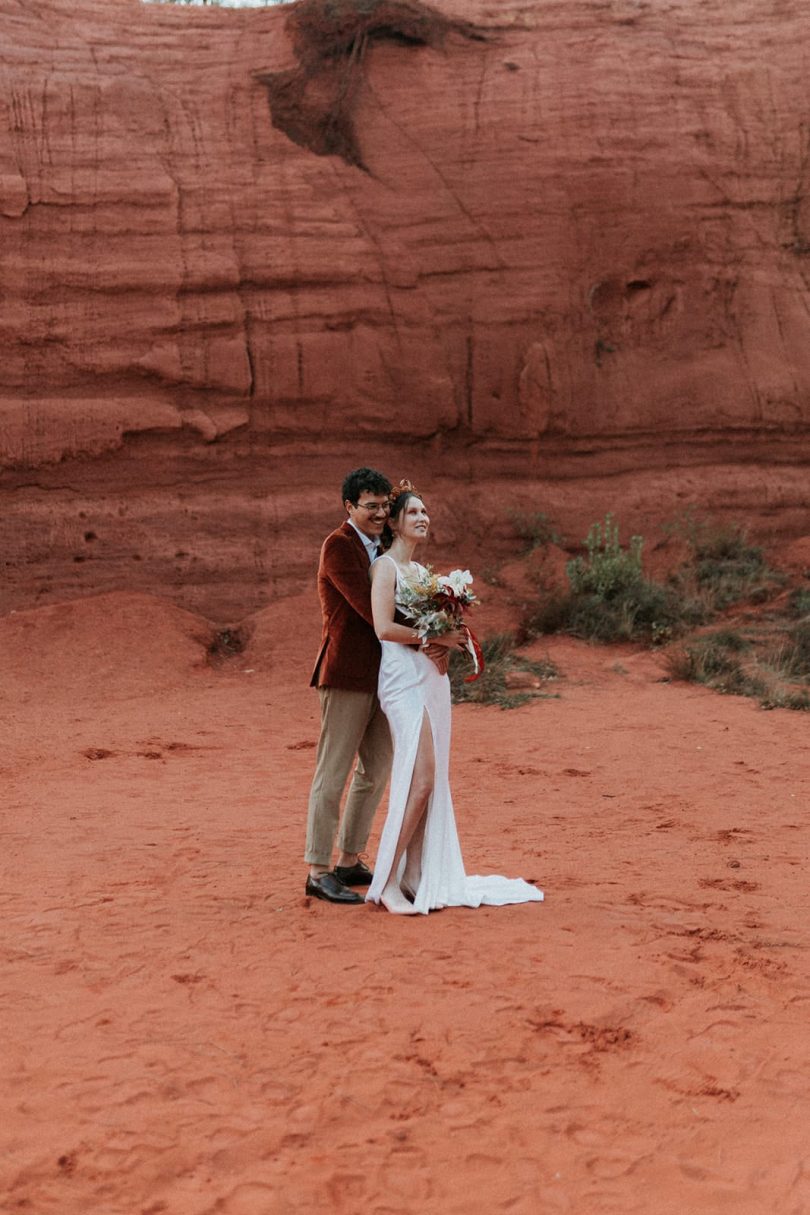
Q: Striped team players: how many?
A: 0